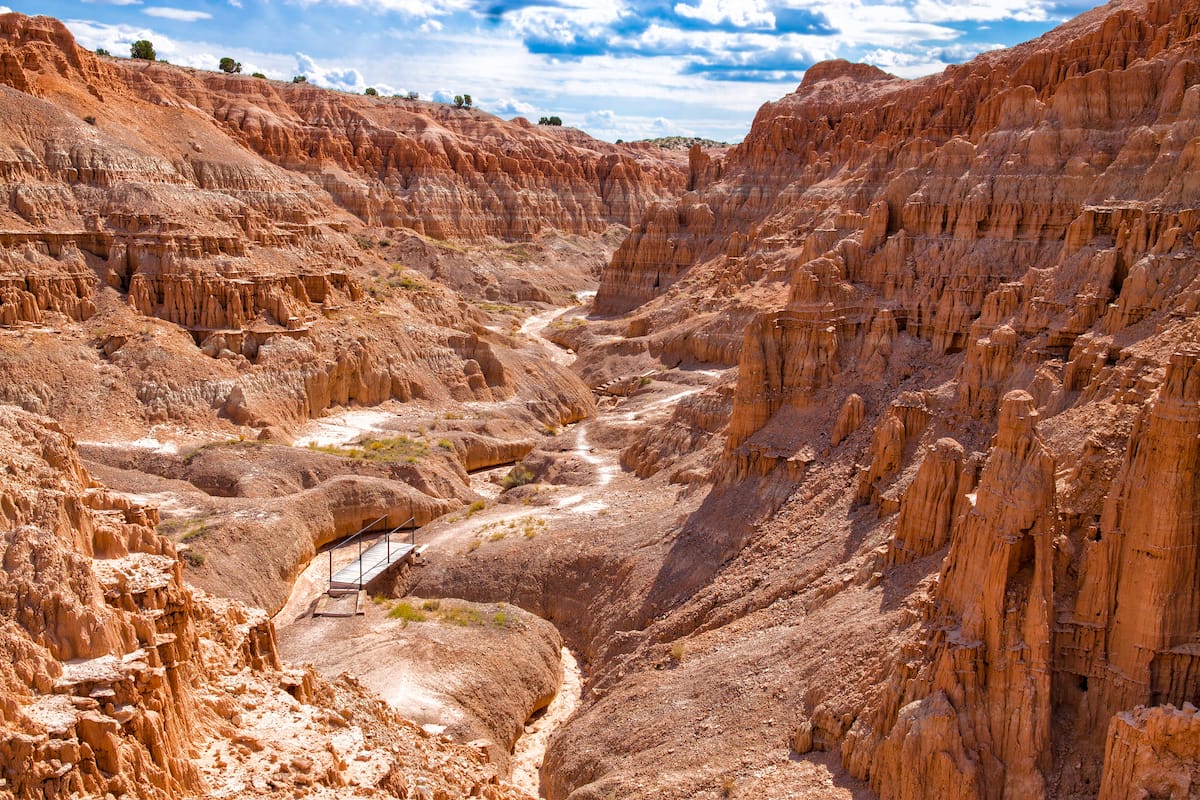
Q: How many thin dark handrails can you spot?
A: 2